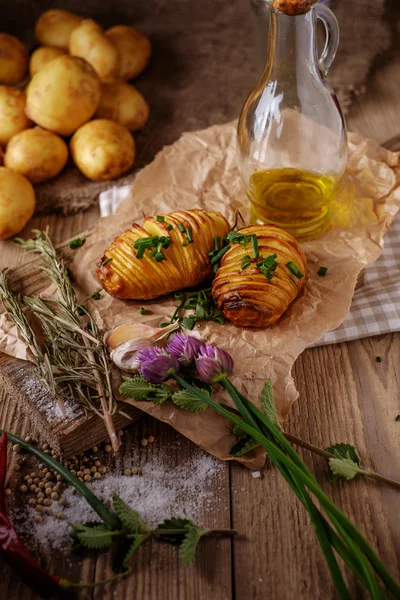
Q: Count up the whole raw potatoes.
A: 11